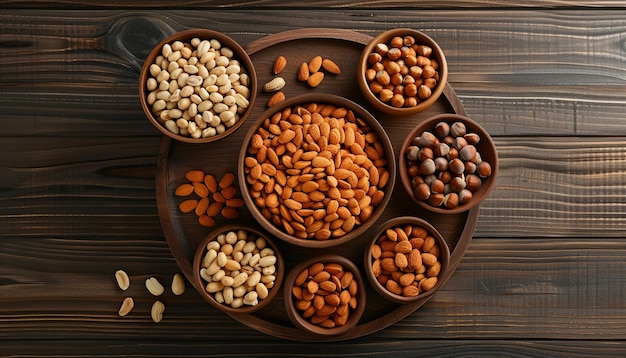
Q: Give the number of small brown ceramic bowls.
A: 6